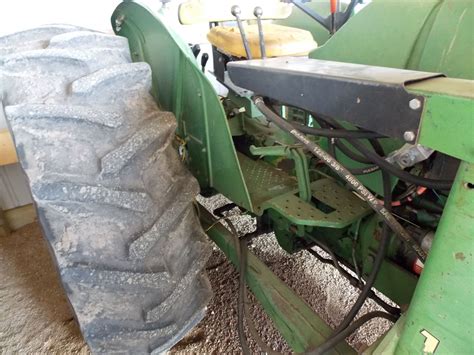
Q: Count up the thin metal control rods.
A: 2